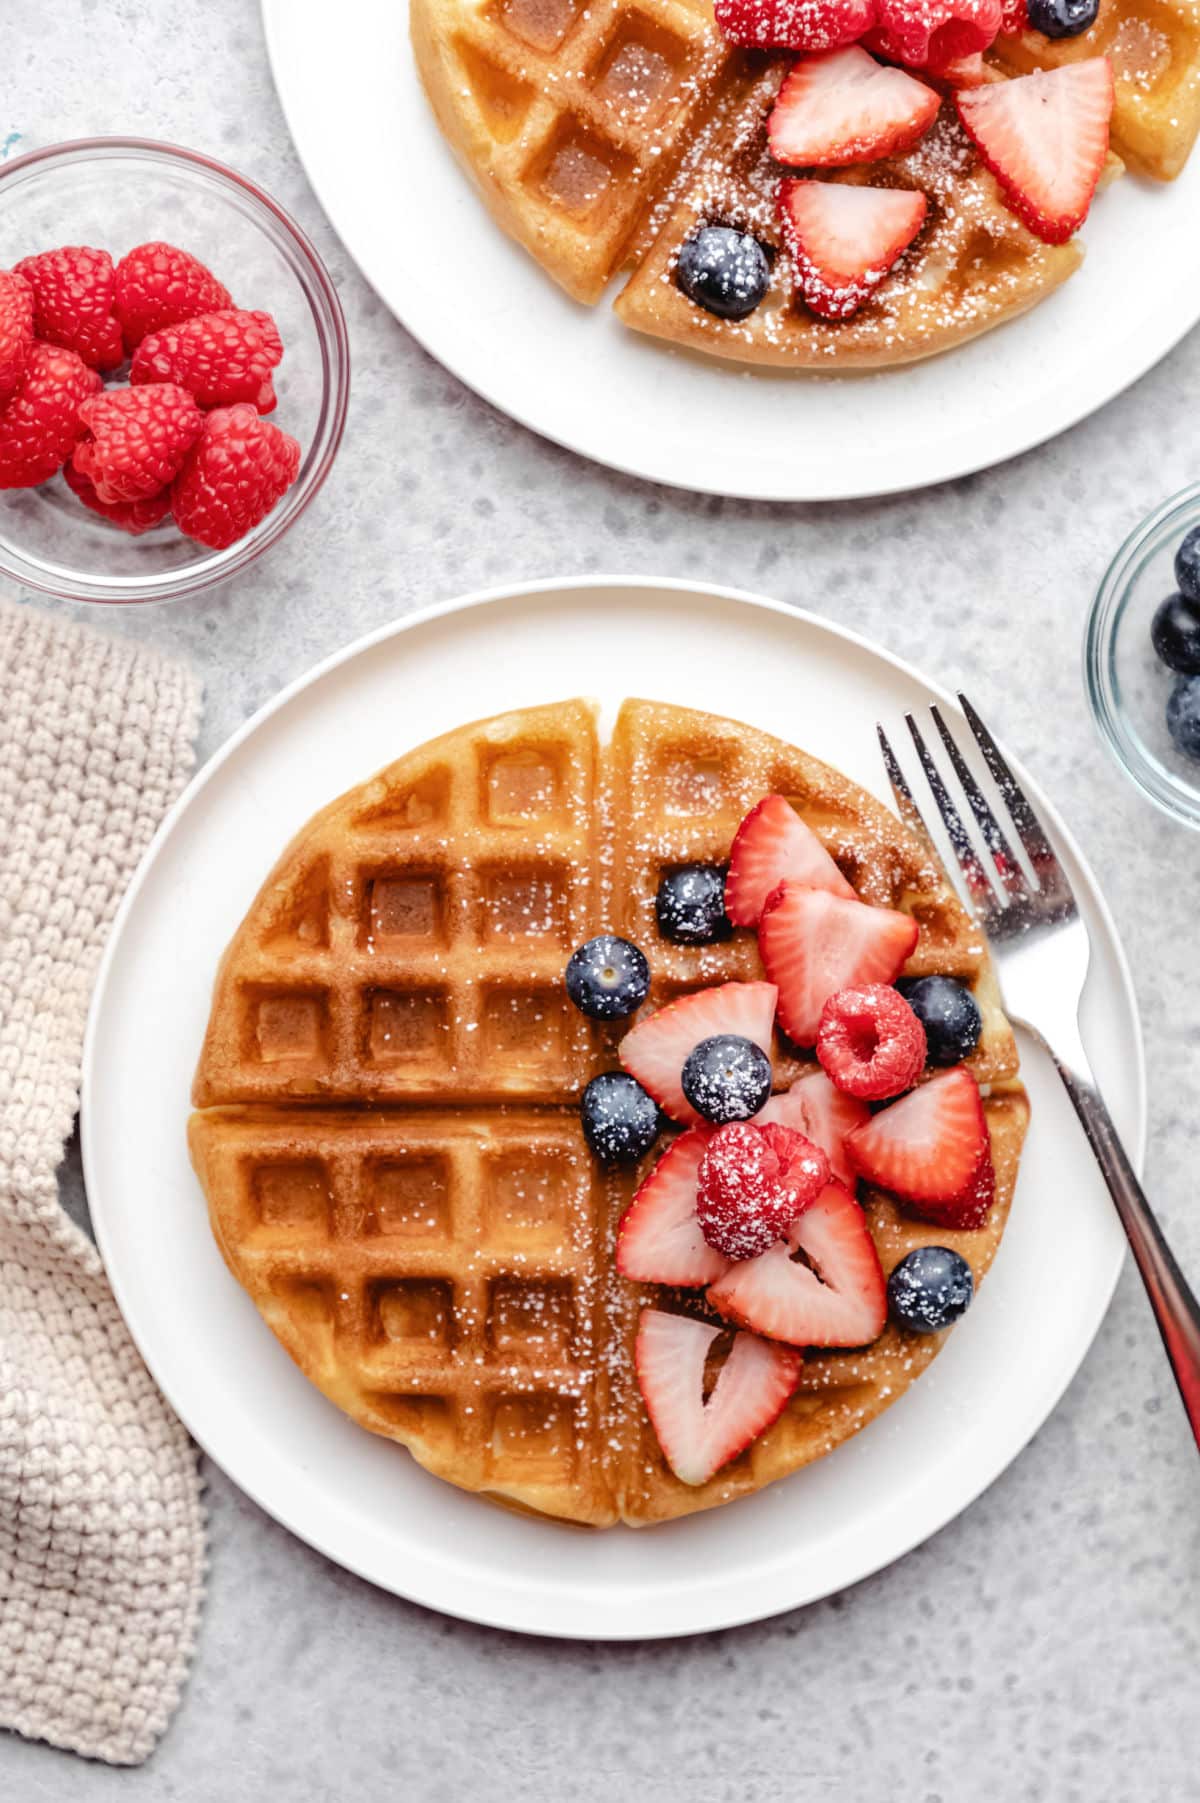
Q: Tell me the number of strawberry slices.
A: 11